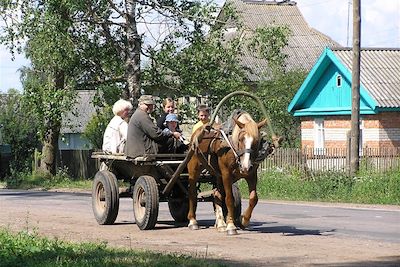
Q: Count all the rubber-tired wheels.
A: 4